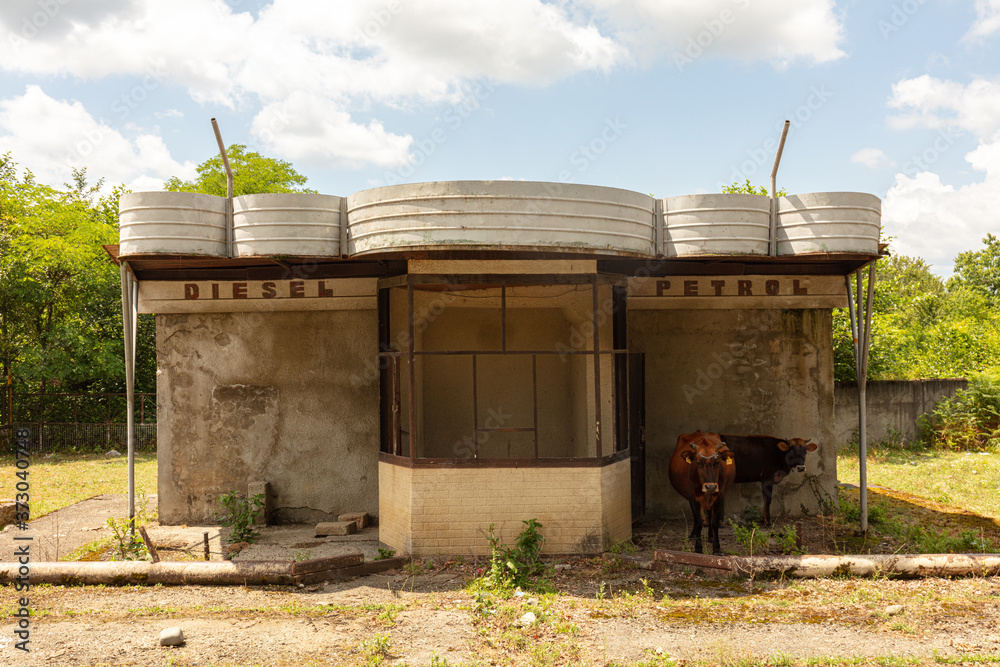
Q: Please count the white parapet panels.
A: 5